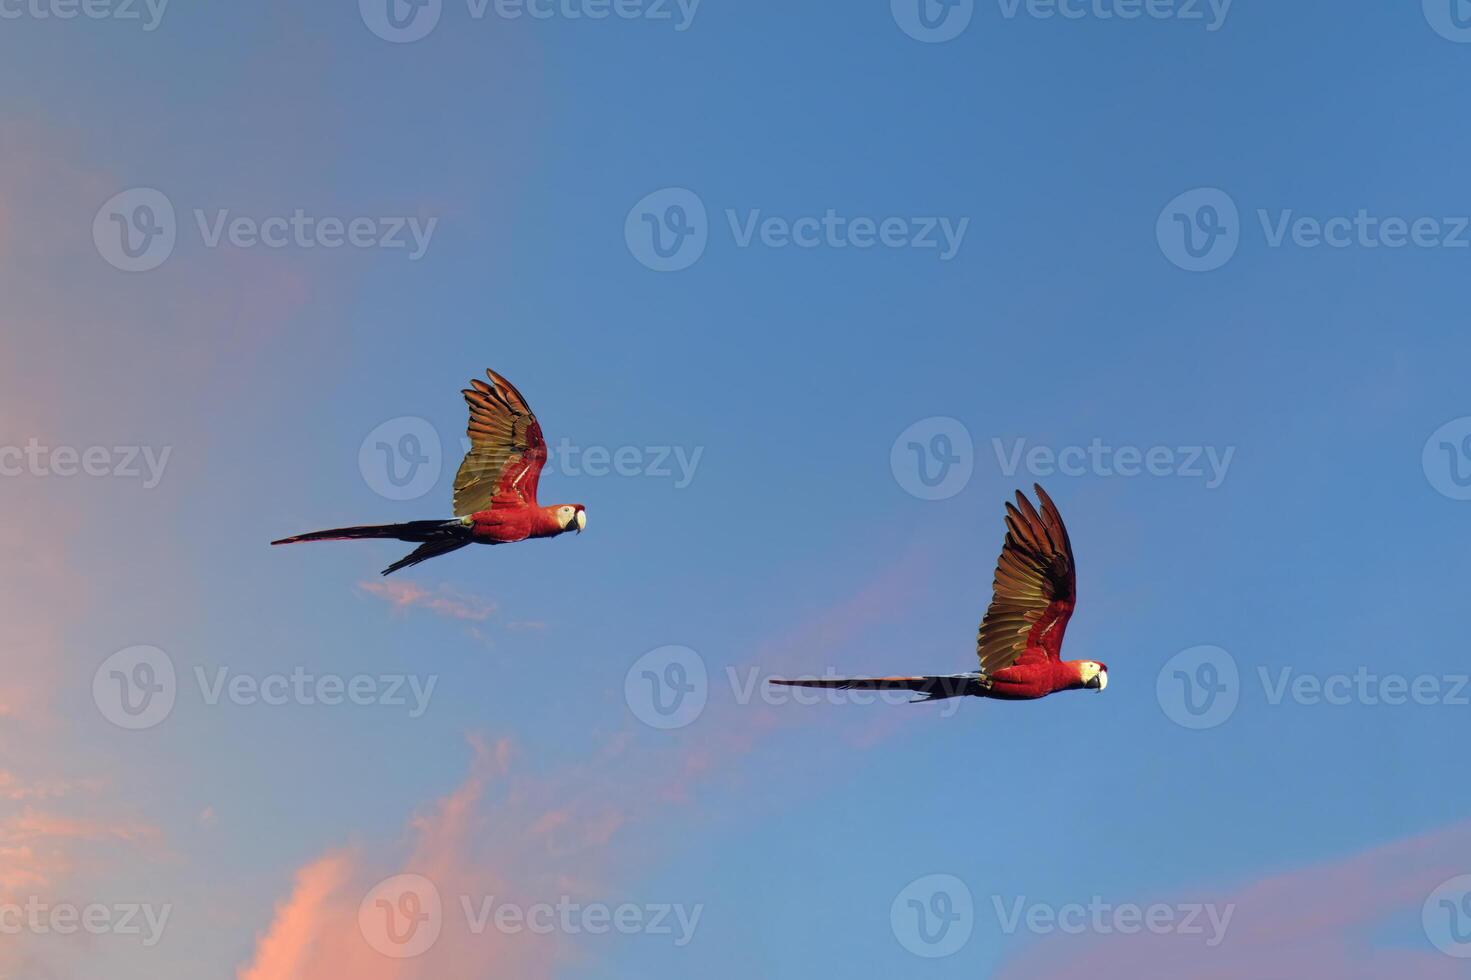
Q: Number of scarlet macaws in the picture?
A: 2